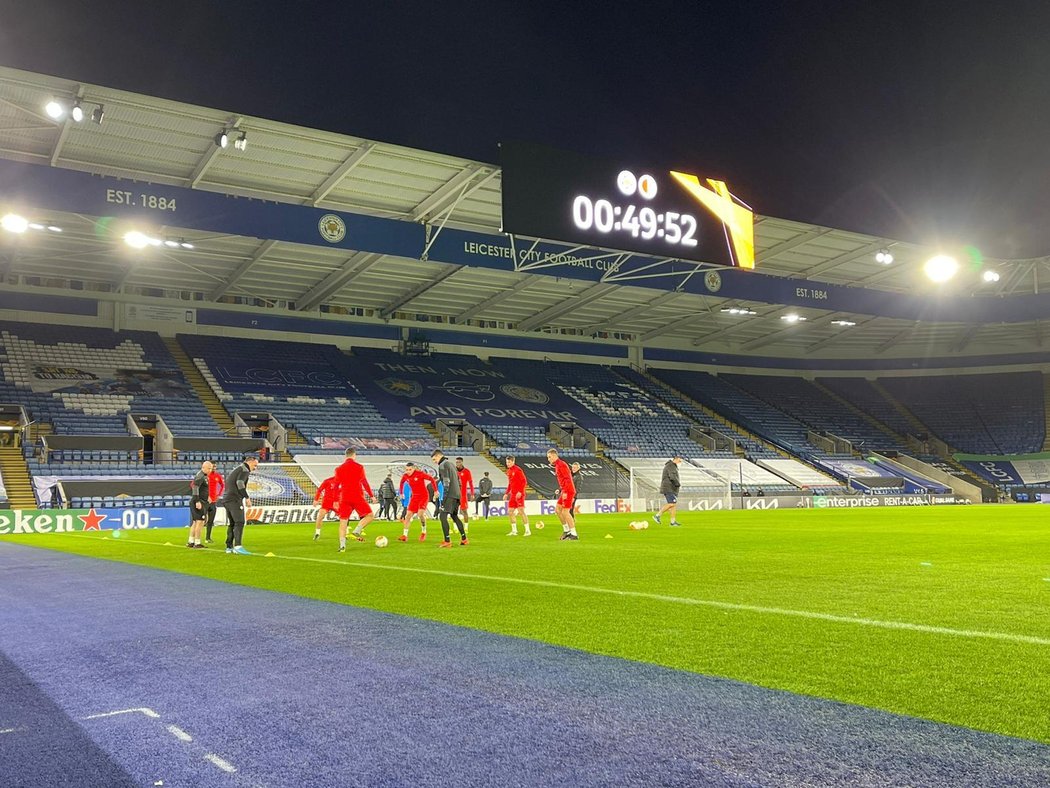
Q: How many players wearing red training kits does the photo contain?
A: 7